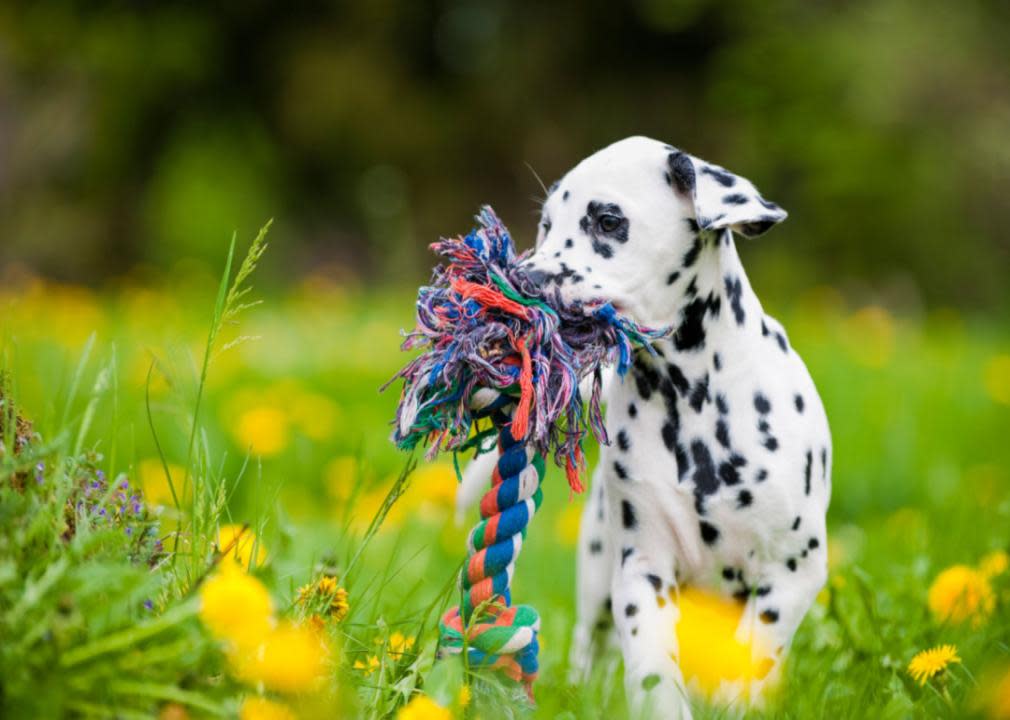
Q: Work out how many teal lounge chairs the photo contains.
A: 0